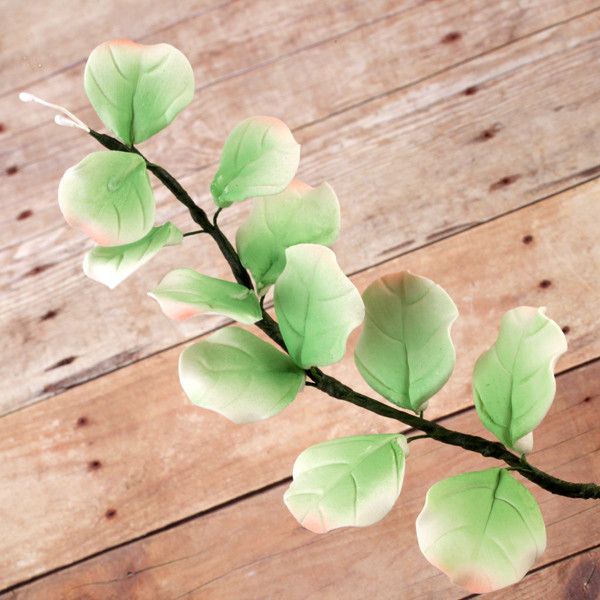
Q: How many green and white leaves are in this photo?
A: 12